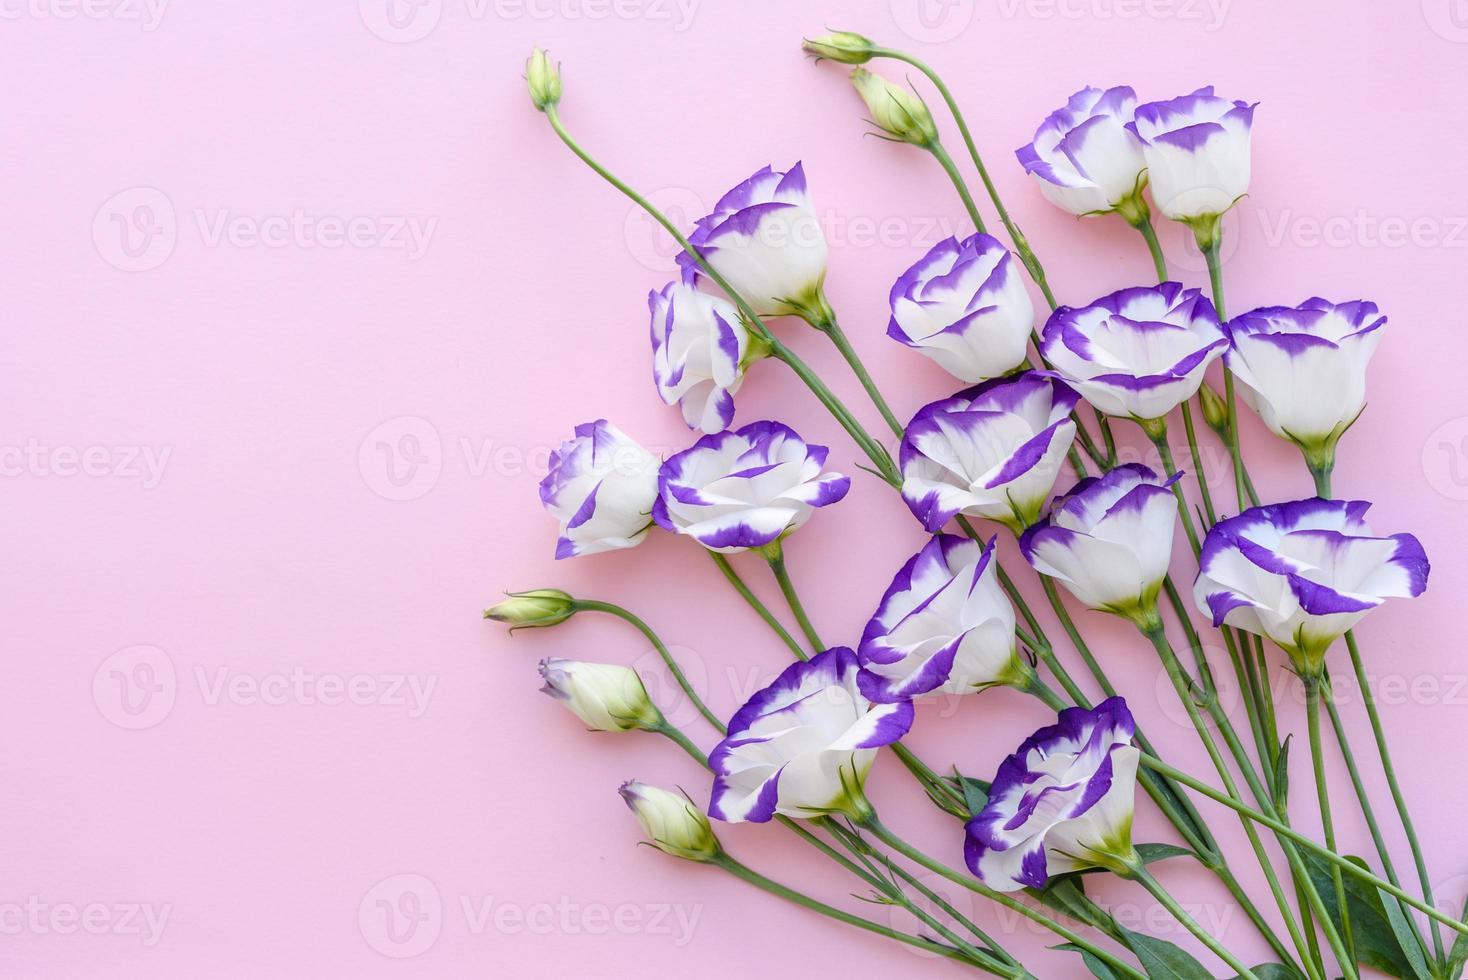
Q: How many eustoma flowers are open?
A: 15